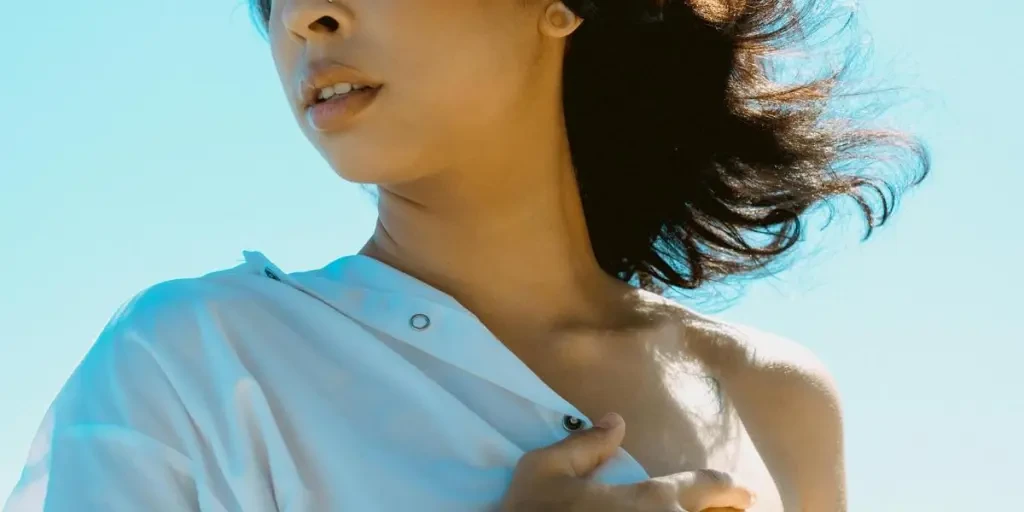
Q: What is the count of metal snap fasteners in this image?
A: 3